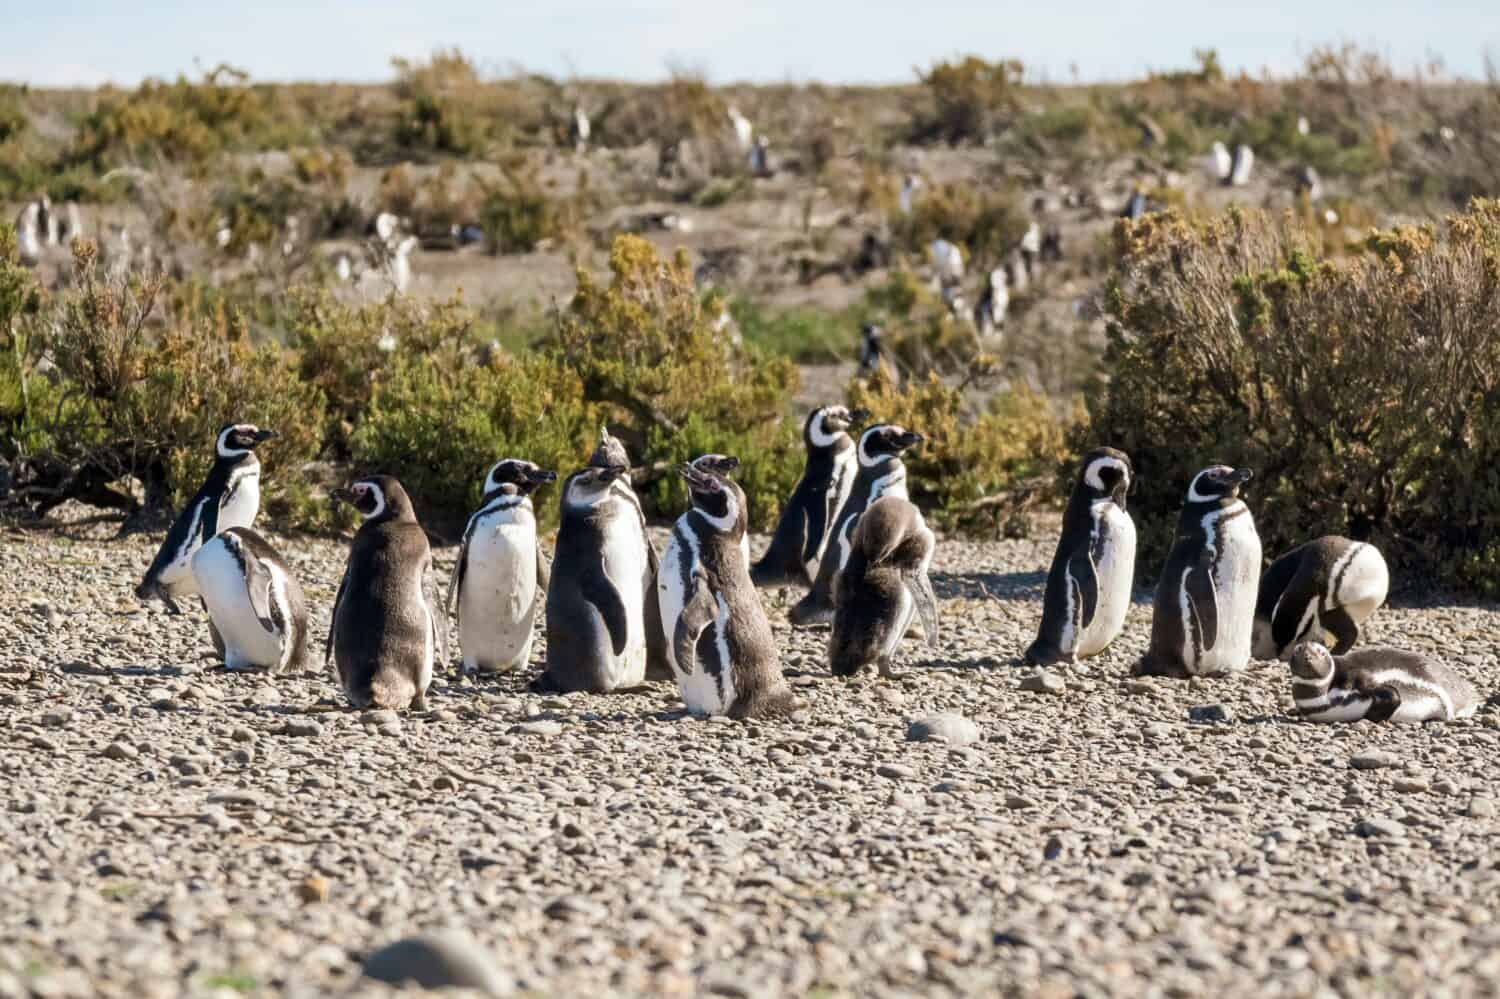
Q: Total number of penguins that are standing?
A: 14